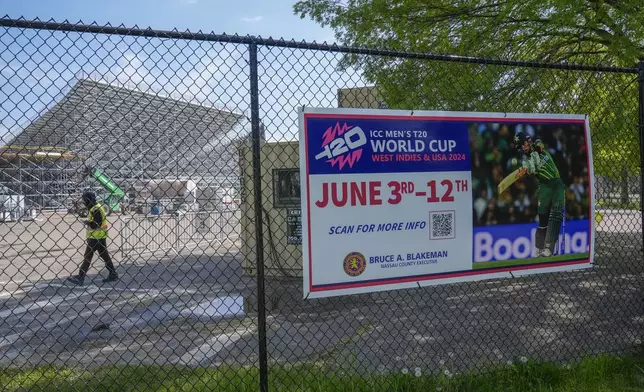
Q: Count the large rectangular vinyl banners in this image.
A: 1